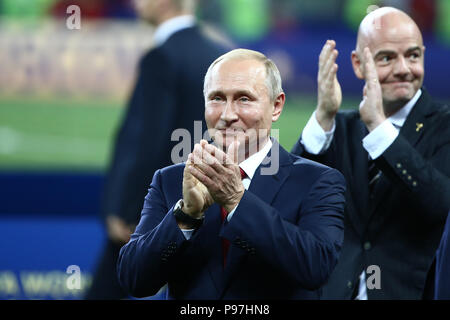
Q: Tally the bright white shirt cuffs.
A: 2